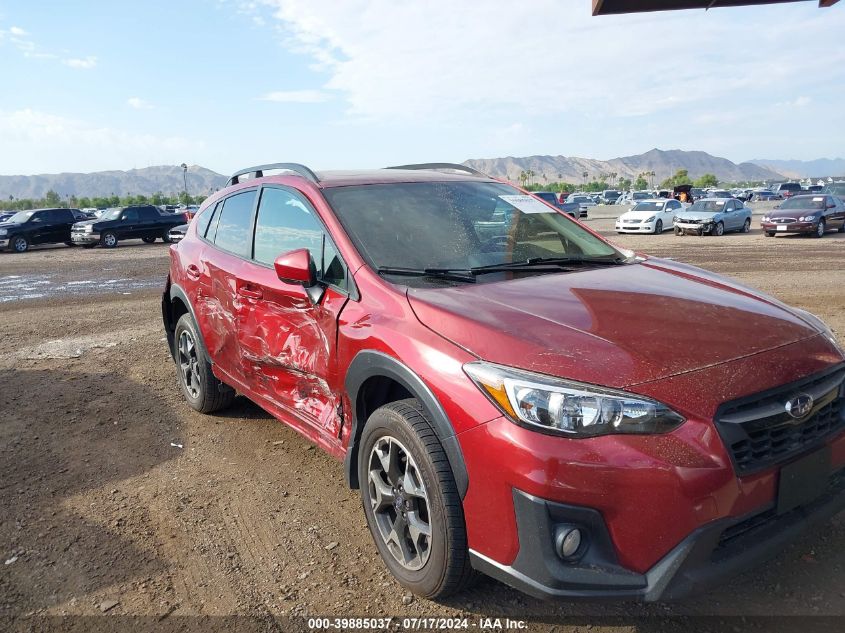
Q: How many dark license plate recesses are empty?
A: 1